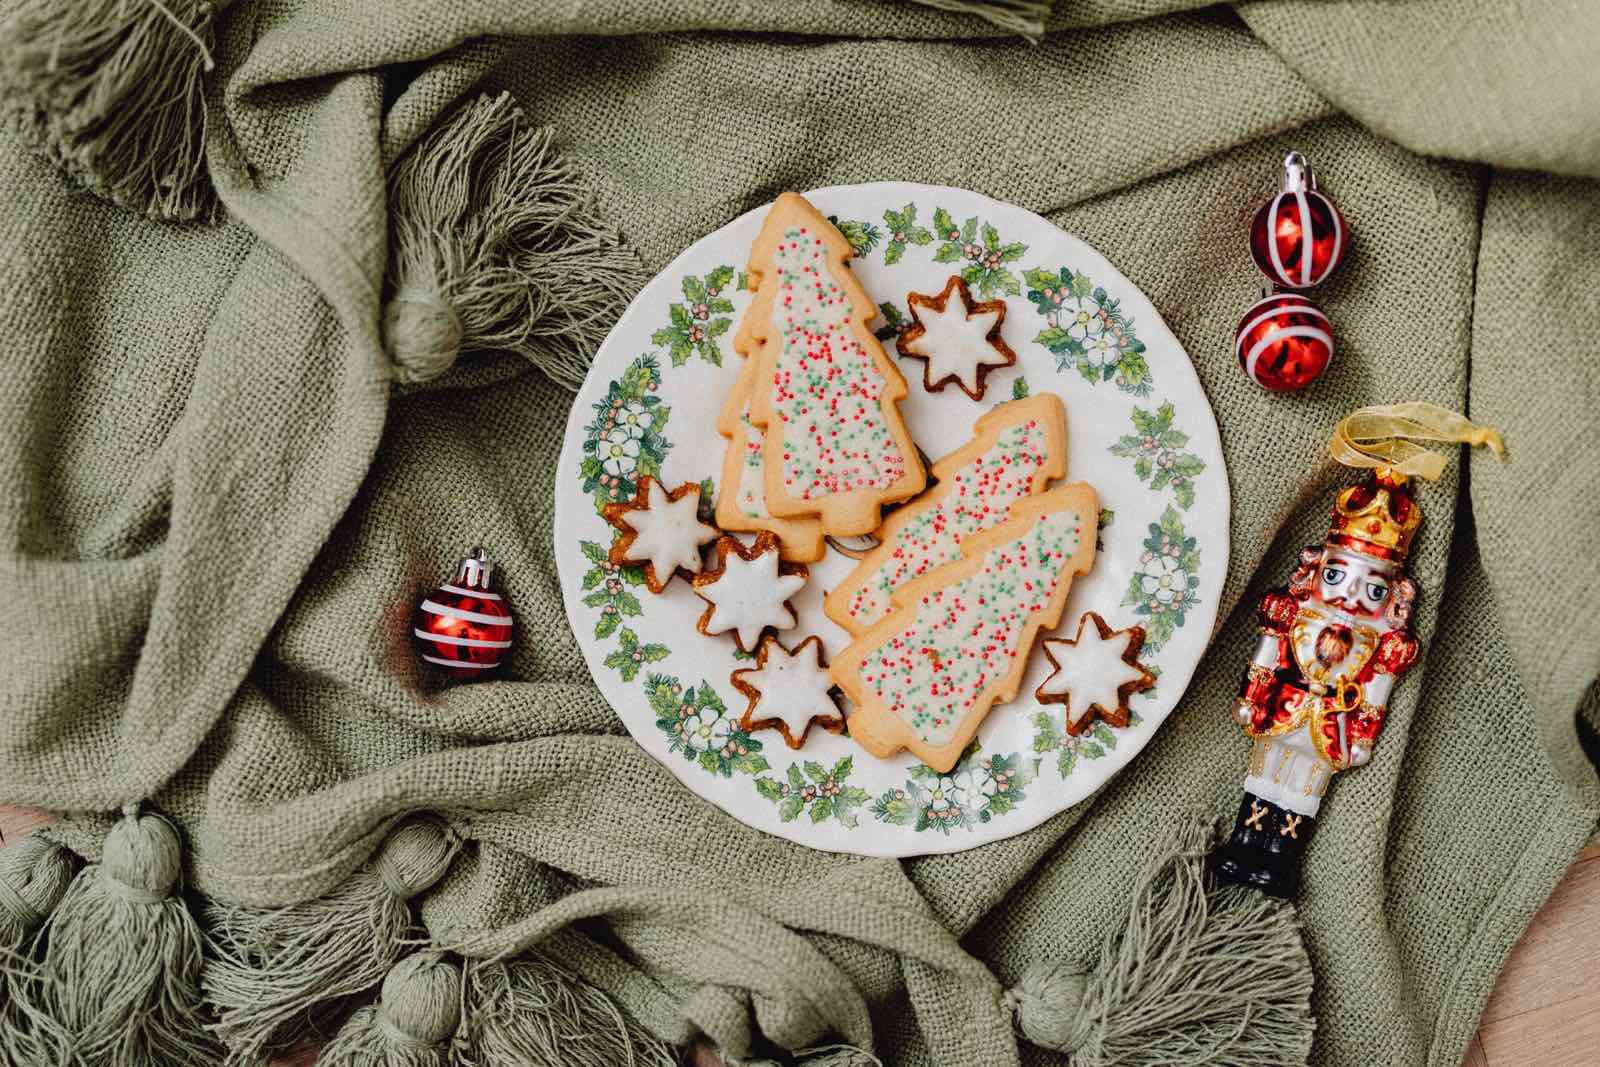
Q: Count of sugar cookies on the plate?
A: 4